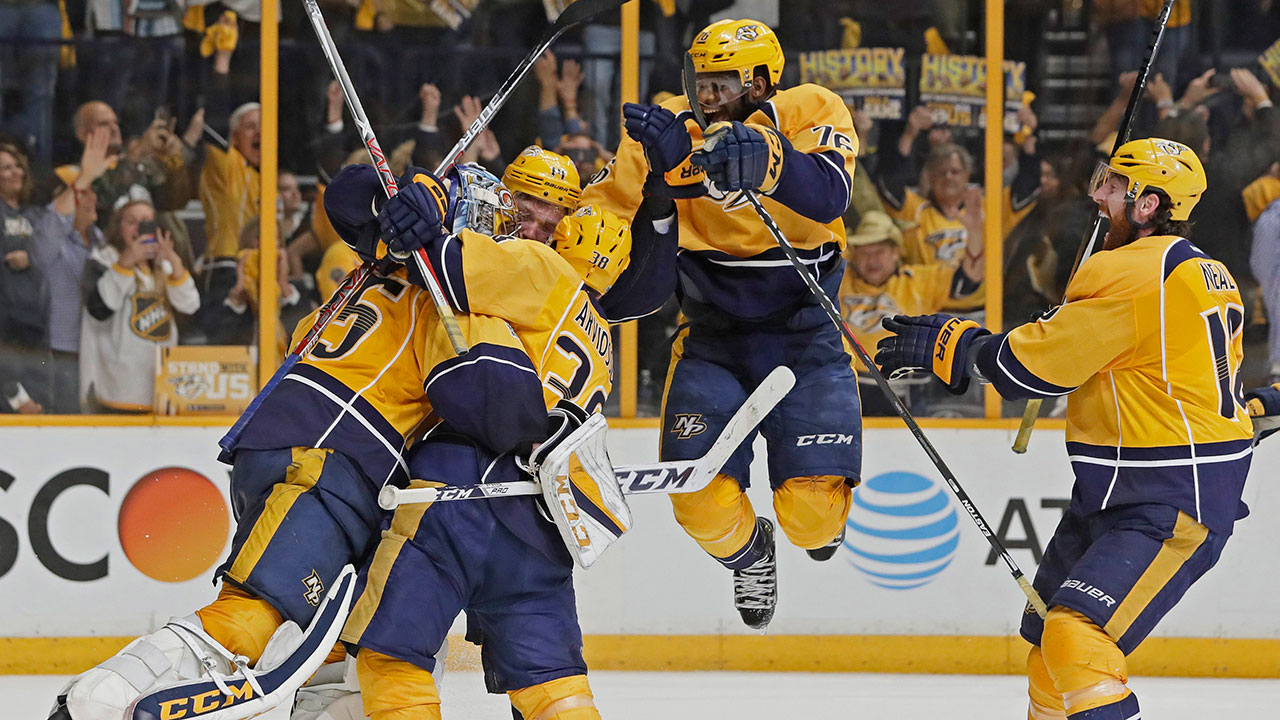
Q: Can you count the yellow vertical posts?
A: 3